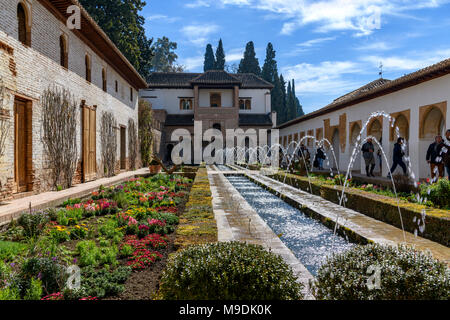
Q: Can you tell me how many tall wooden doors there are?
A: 3